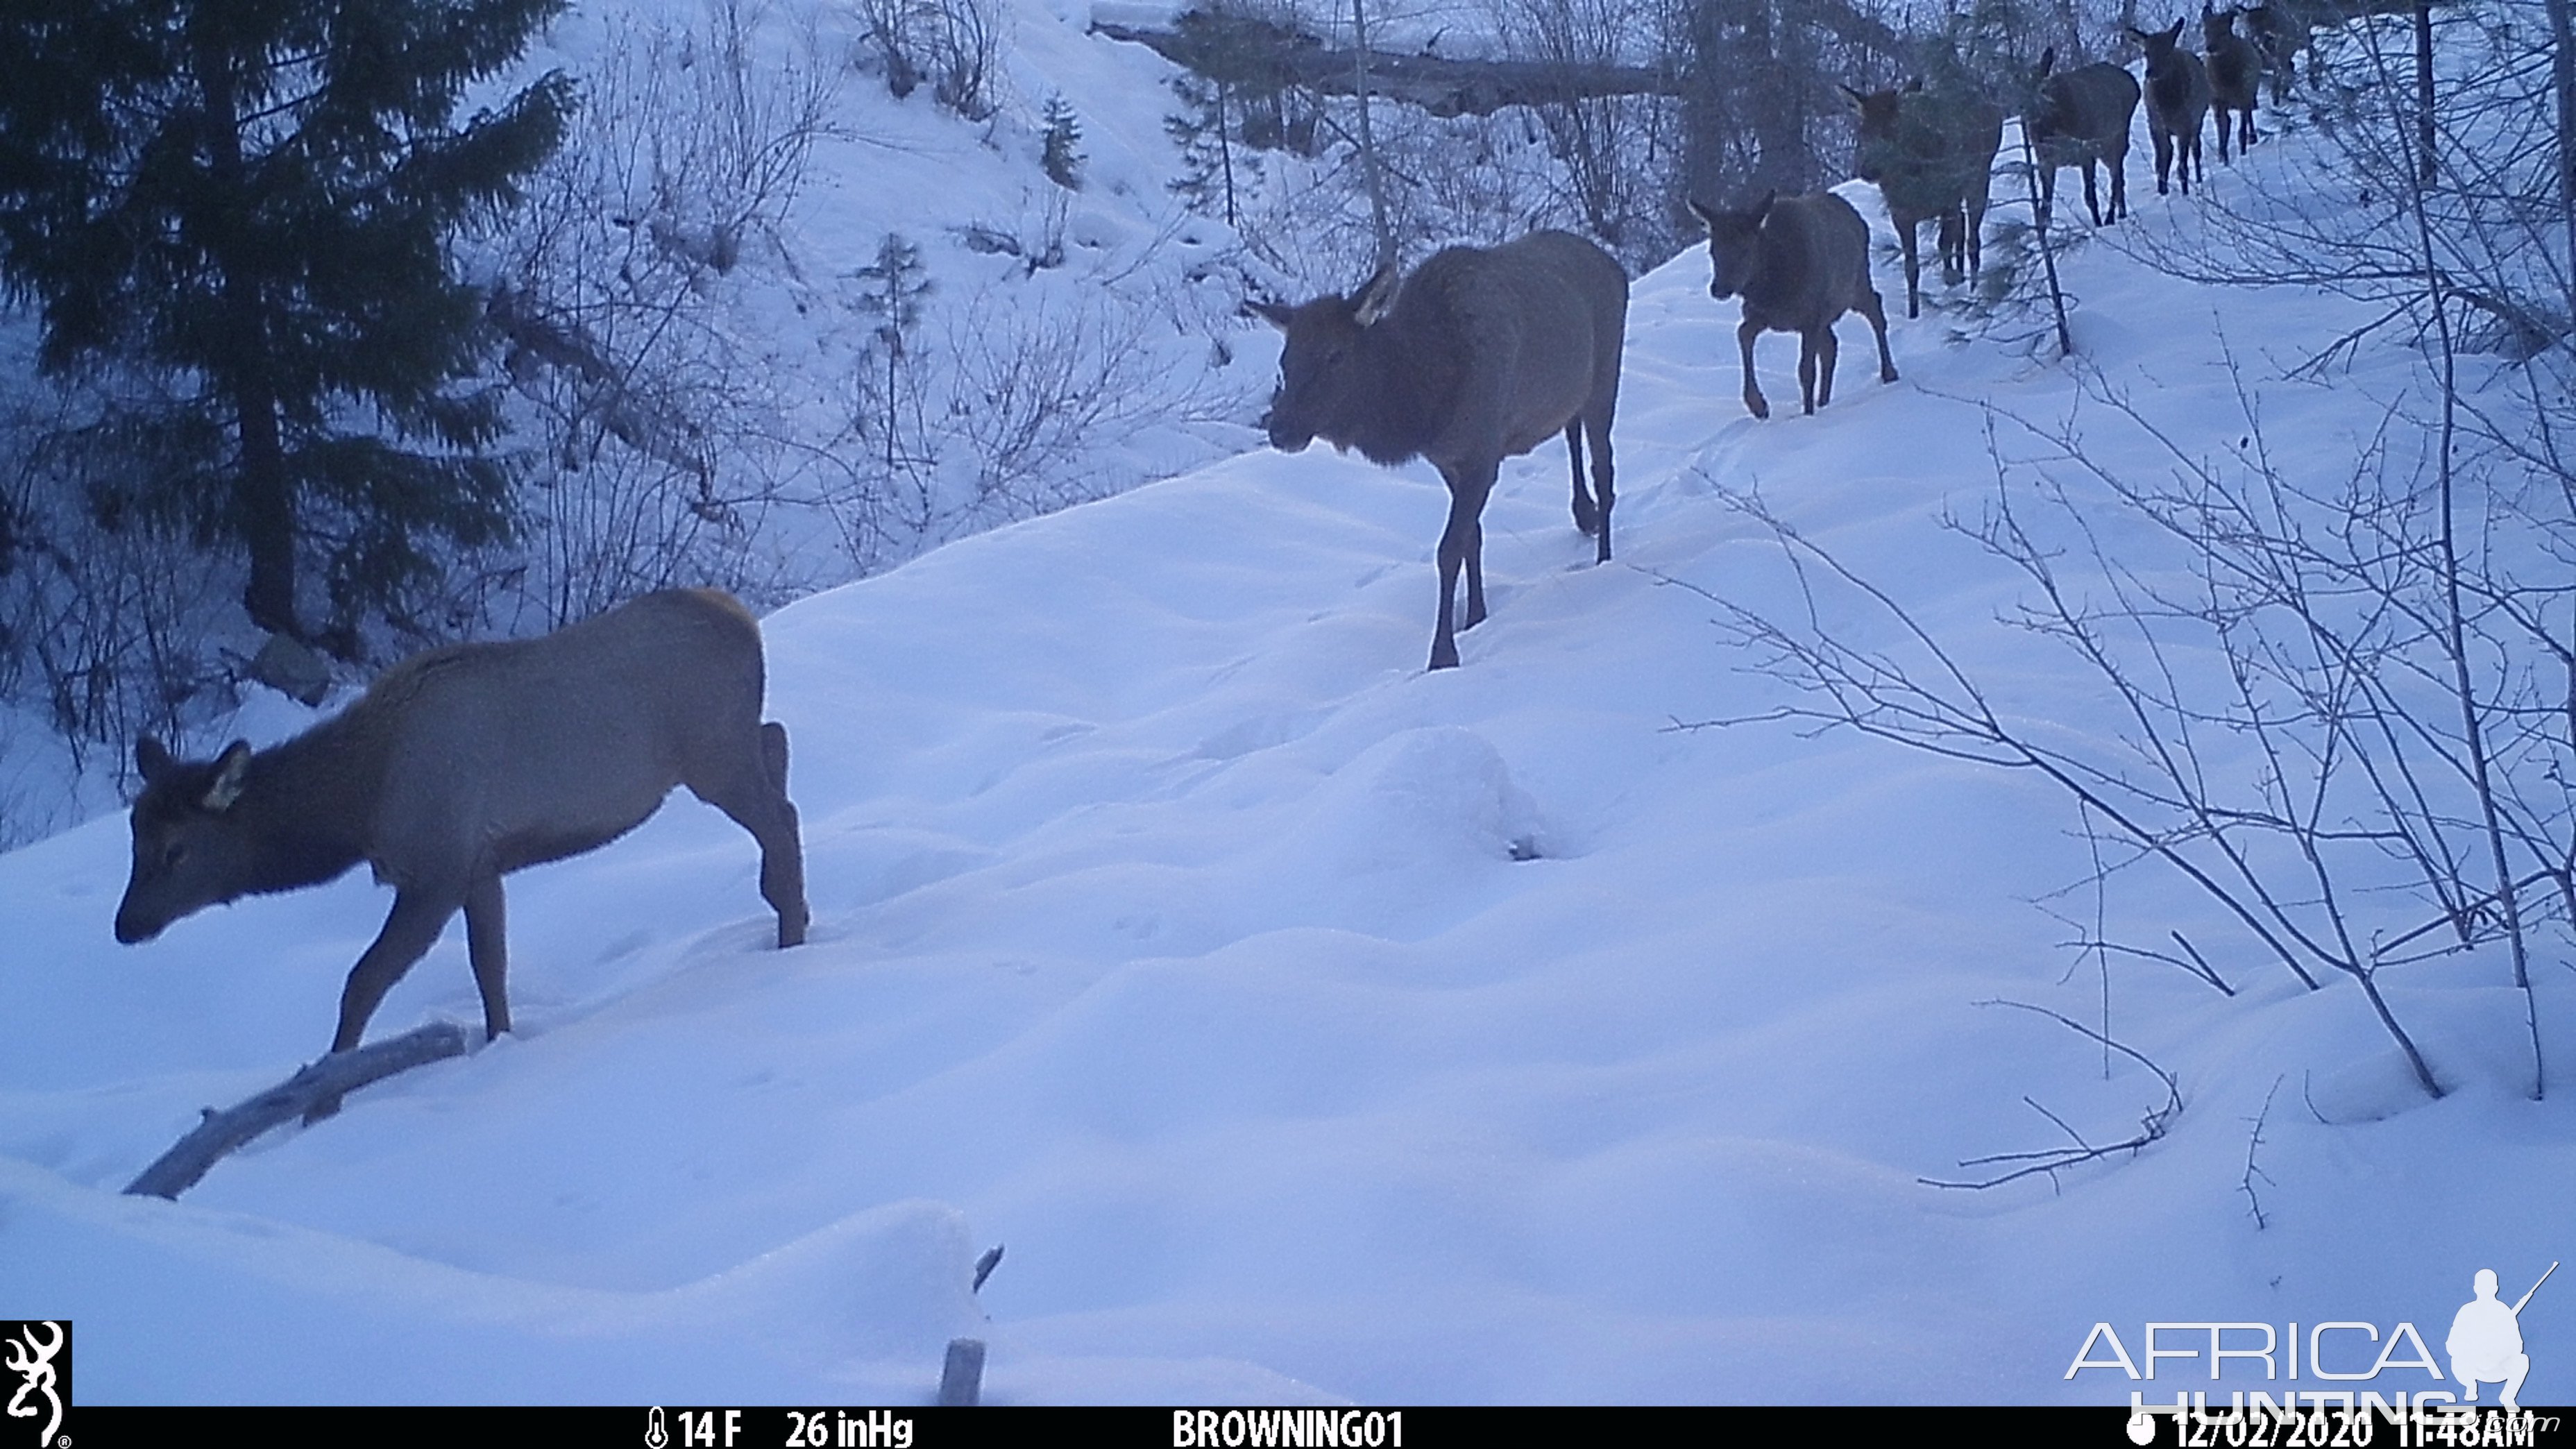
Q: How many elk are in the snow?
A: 8